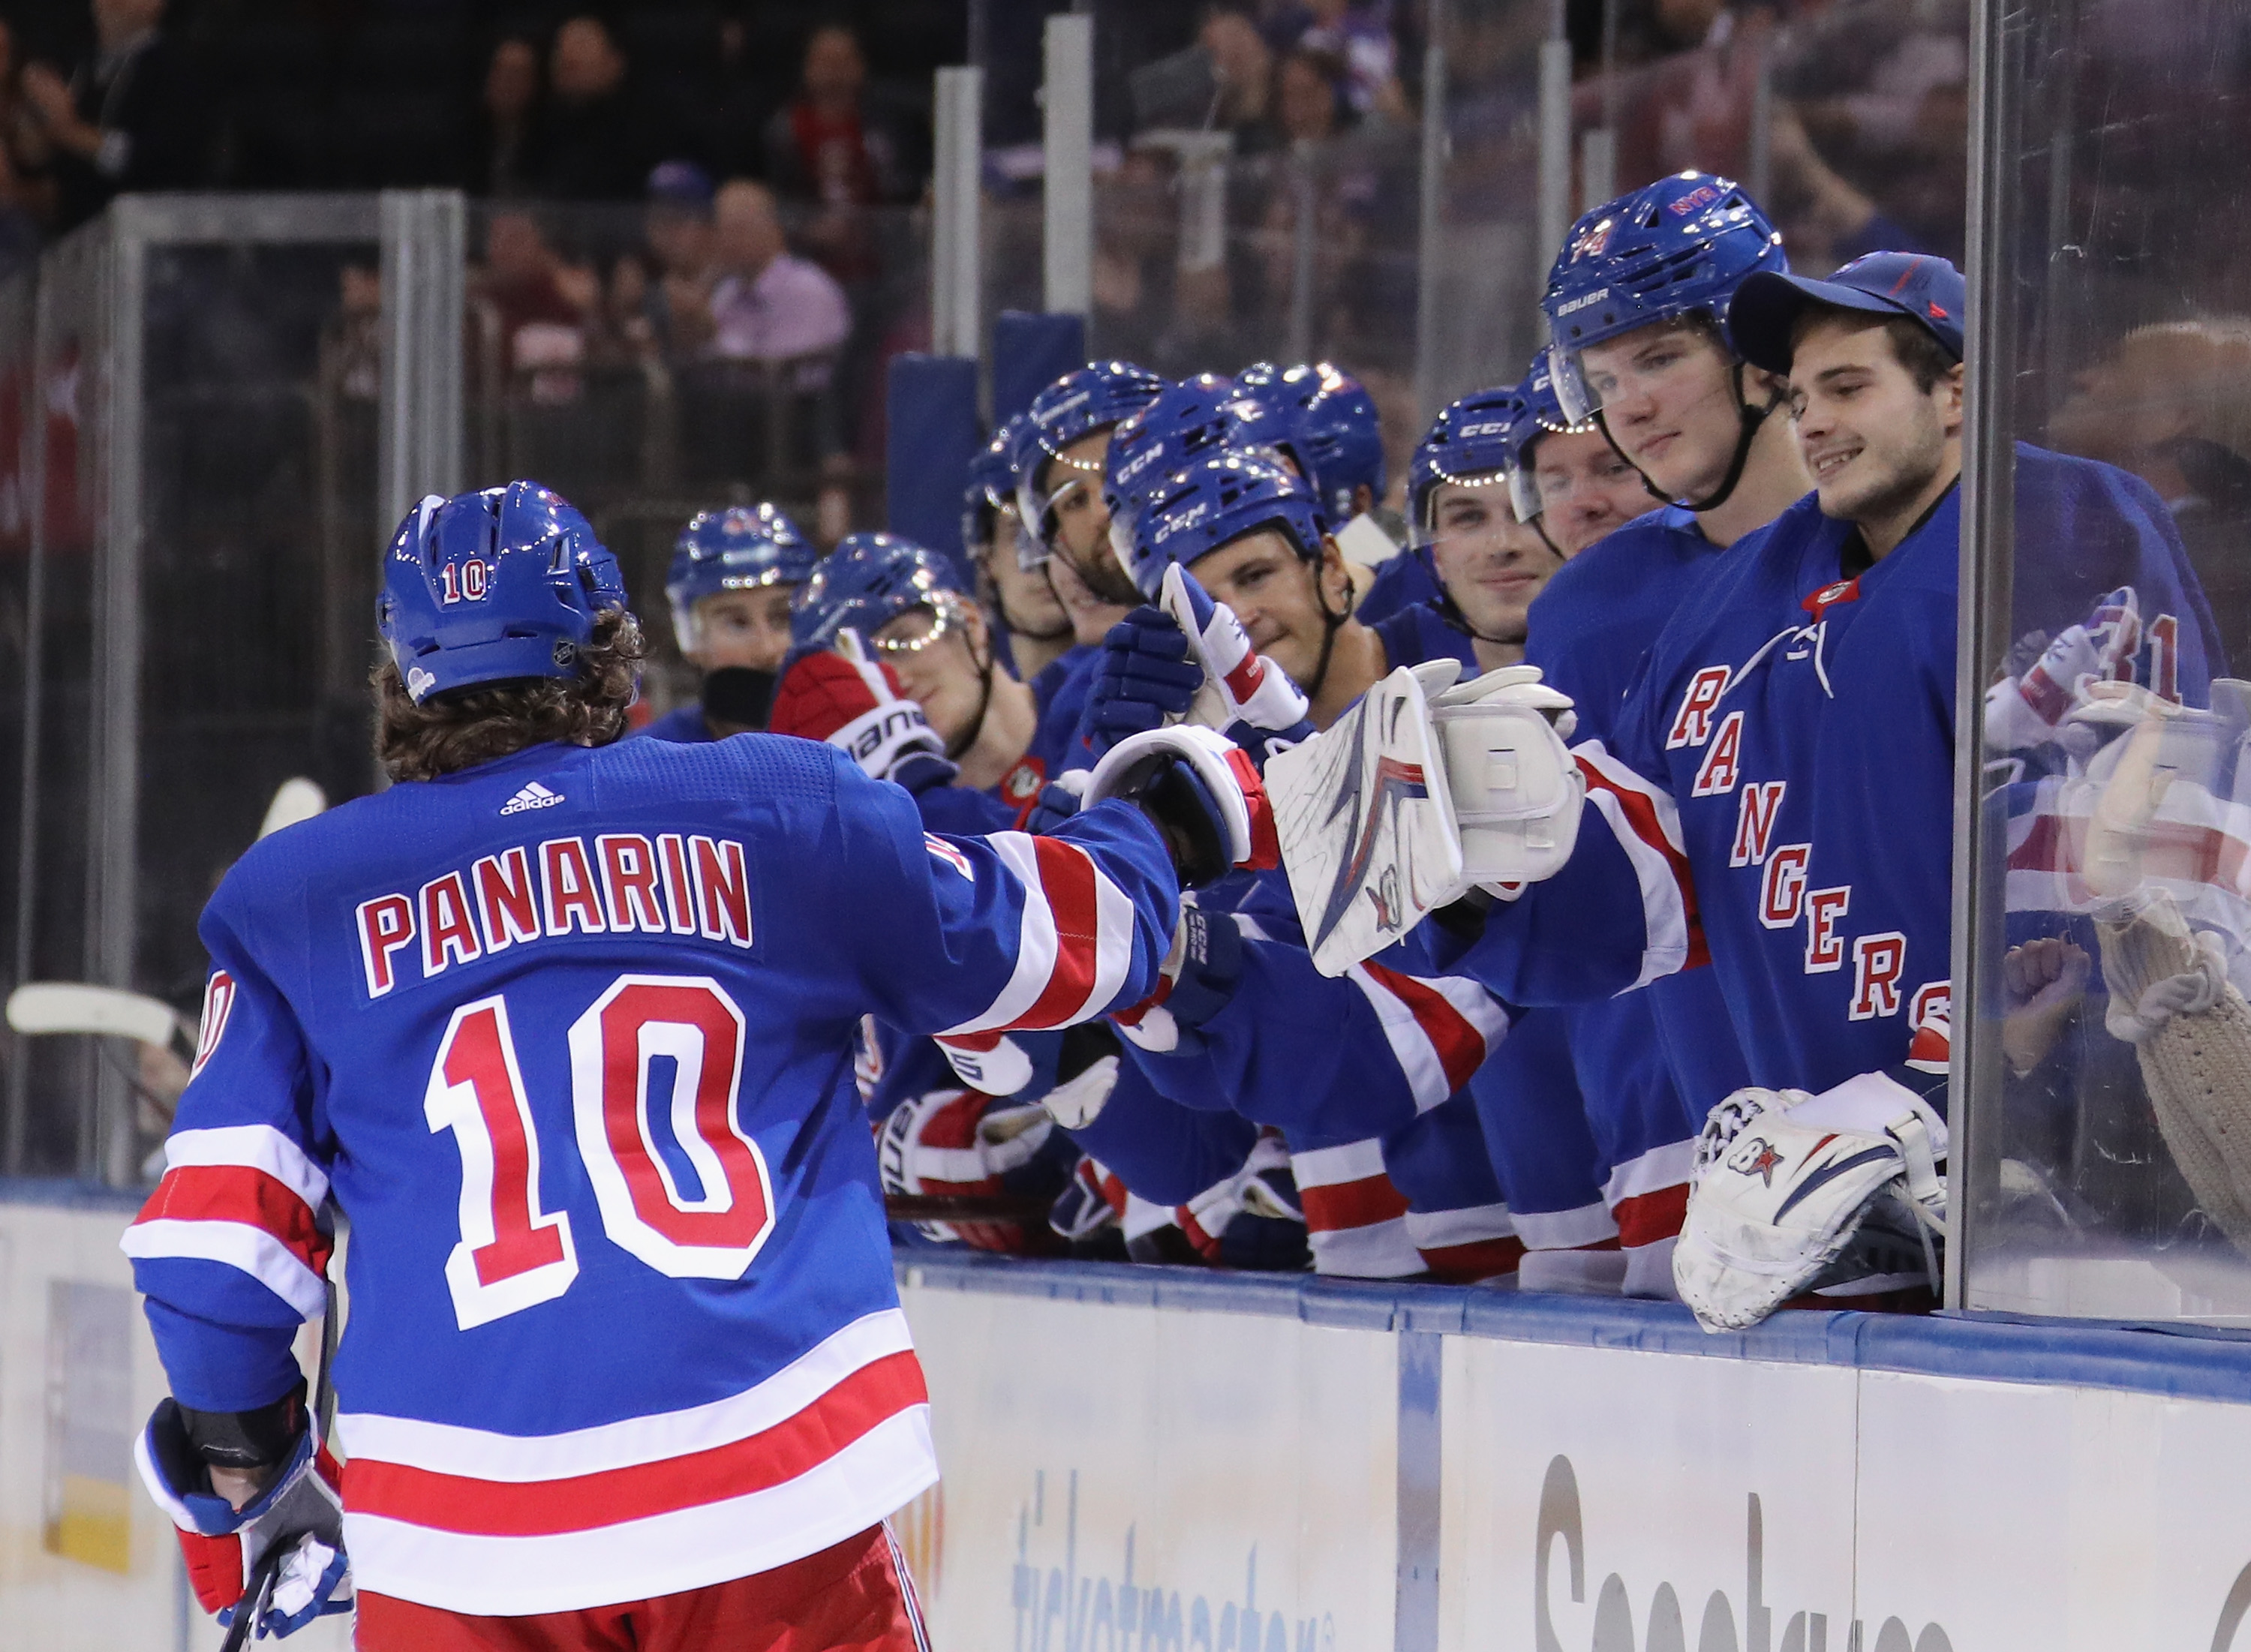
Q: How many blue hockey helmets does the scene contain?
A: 11